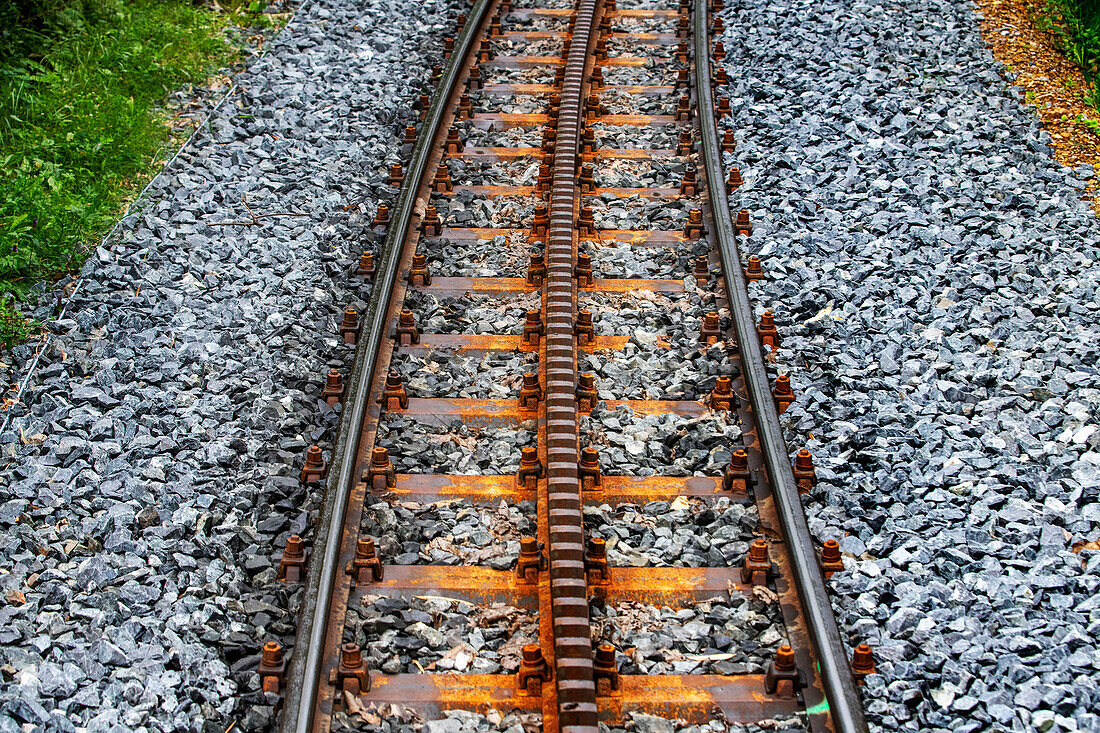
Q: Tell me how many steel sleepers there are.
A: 14